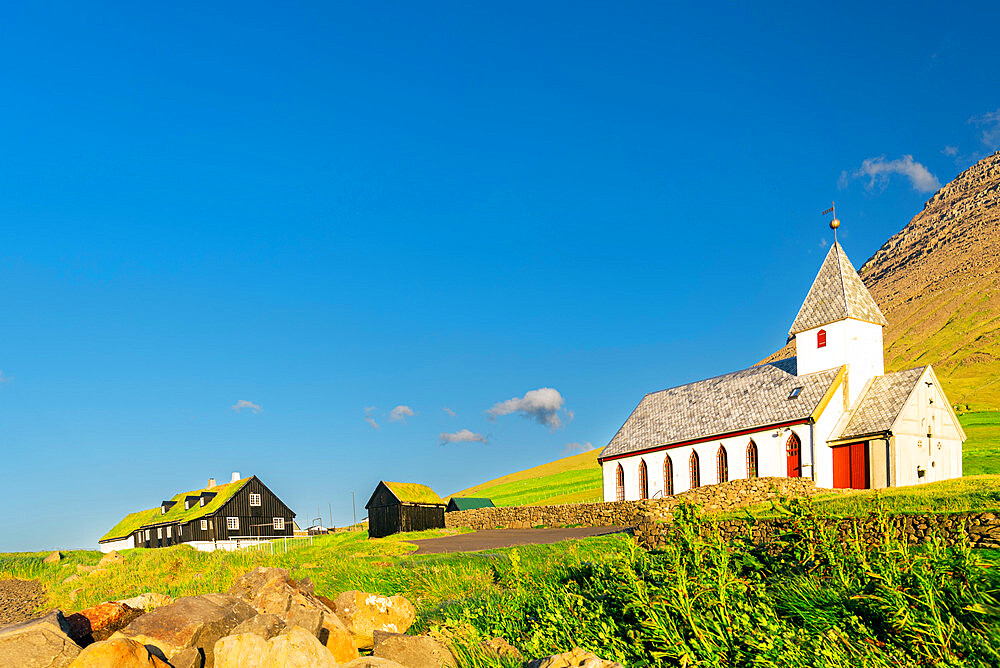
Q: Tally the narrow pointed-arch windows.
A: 6